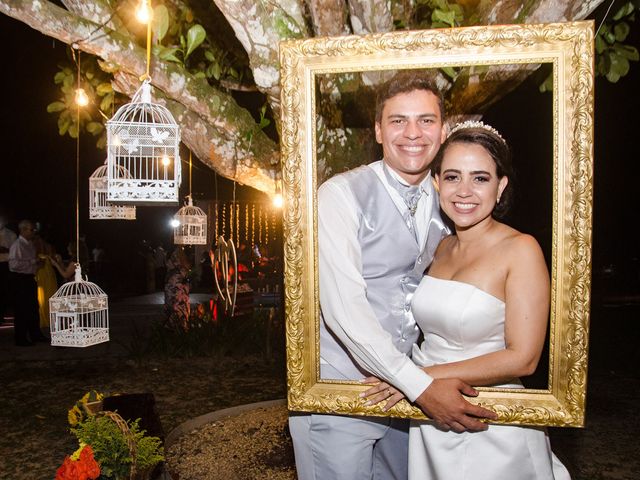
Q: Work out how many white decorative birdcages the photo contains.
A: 4